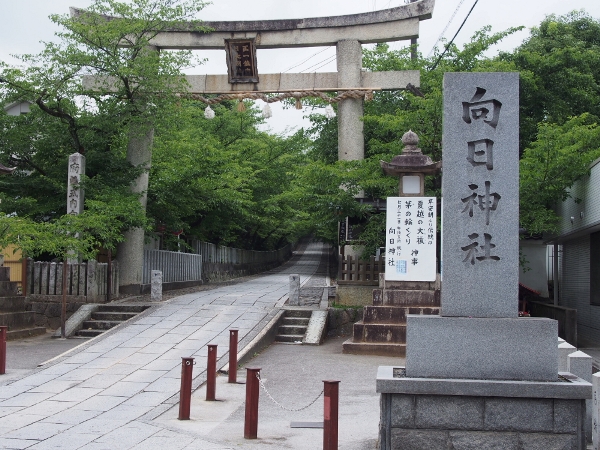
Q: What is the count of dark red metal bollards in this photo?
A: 6